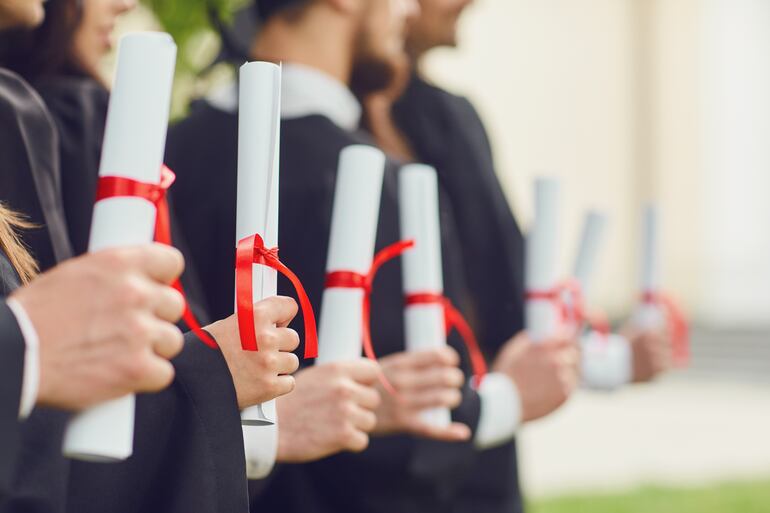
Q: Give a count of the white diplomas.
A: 7